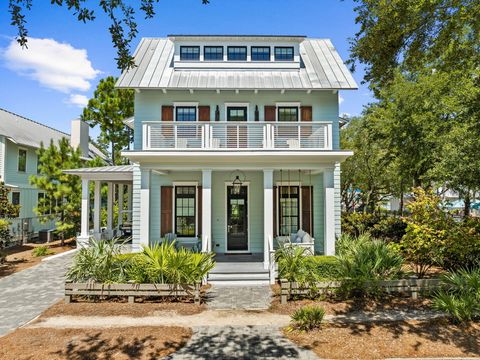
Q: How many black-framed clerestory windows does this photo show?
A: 5